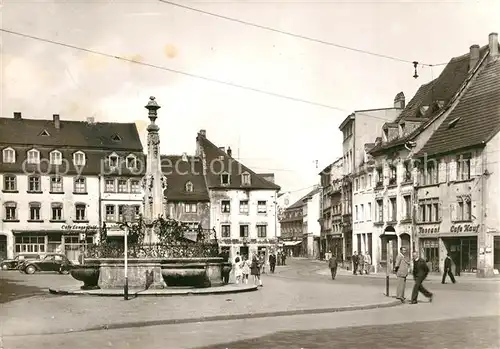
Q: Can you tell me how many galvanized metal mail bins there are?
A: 0